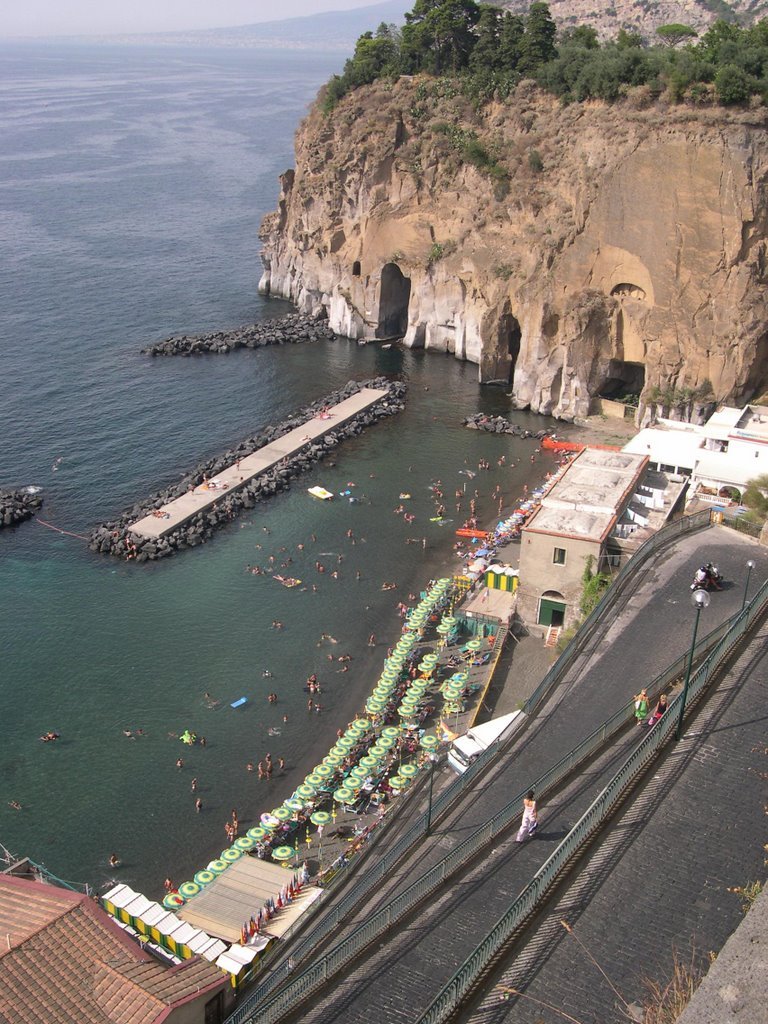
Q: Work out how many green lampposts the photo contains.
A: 3